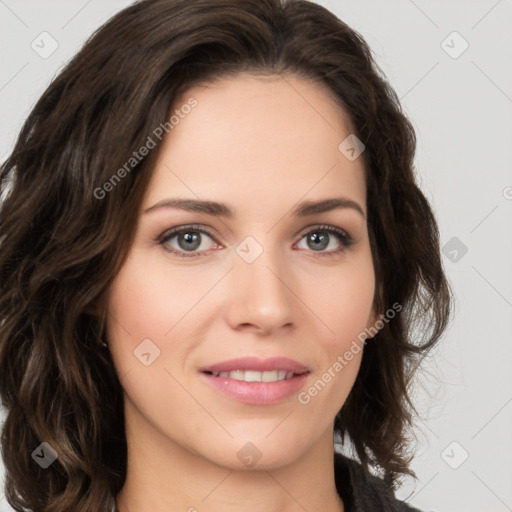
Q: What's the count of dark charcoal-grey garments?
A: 1